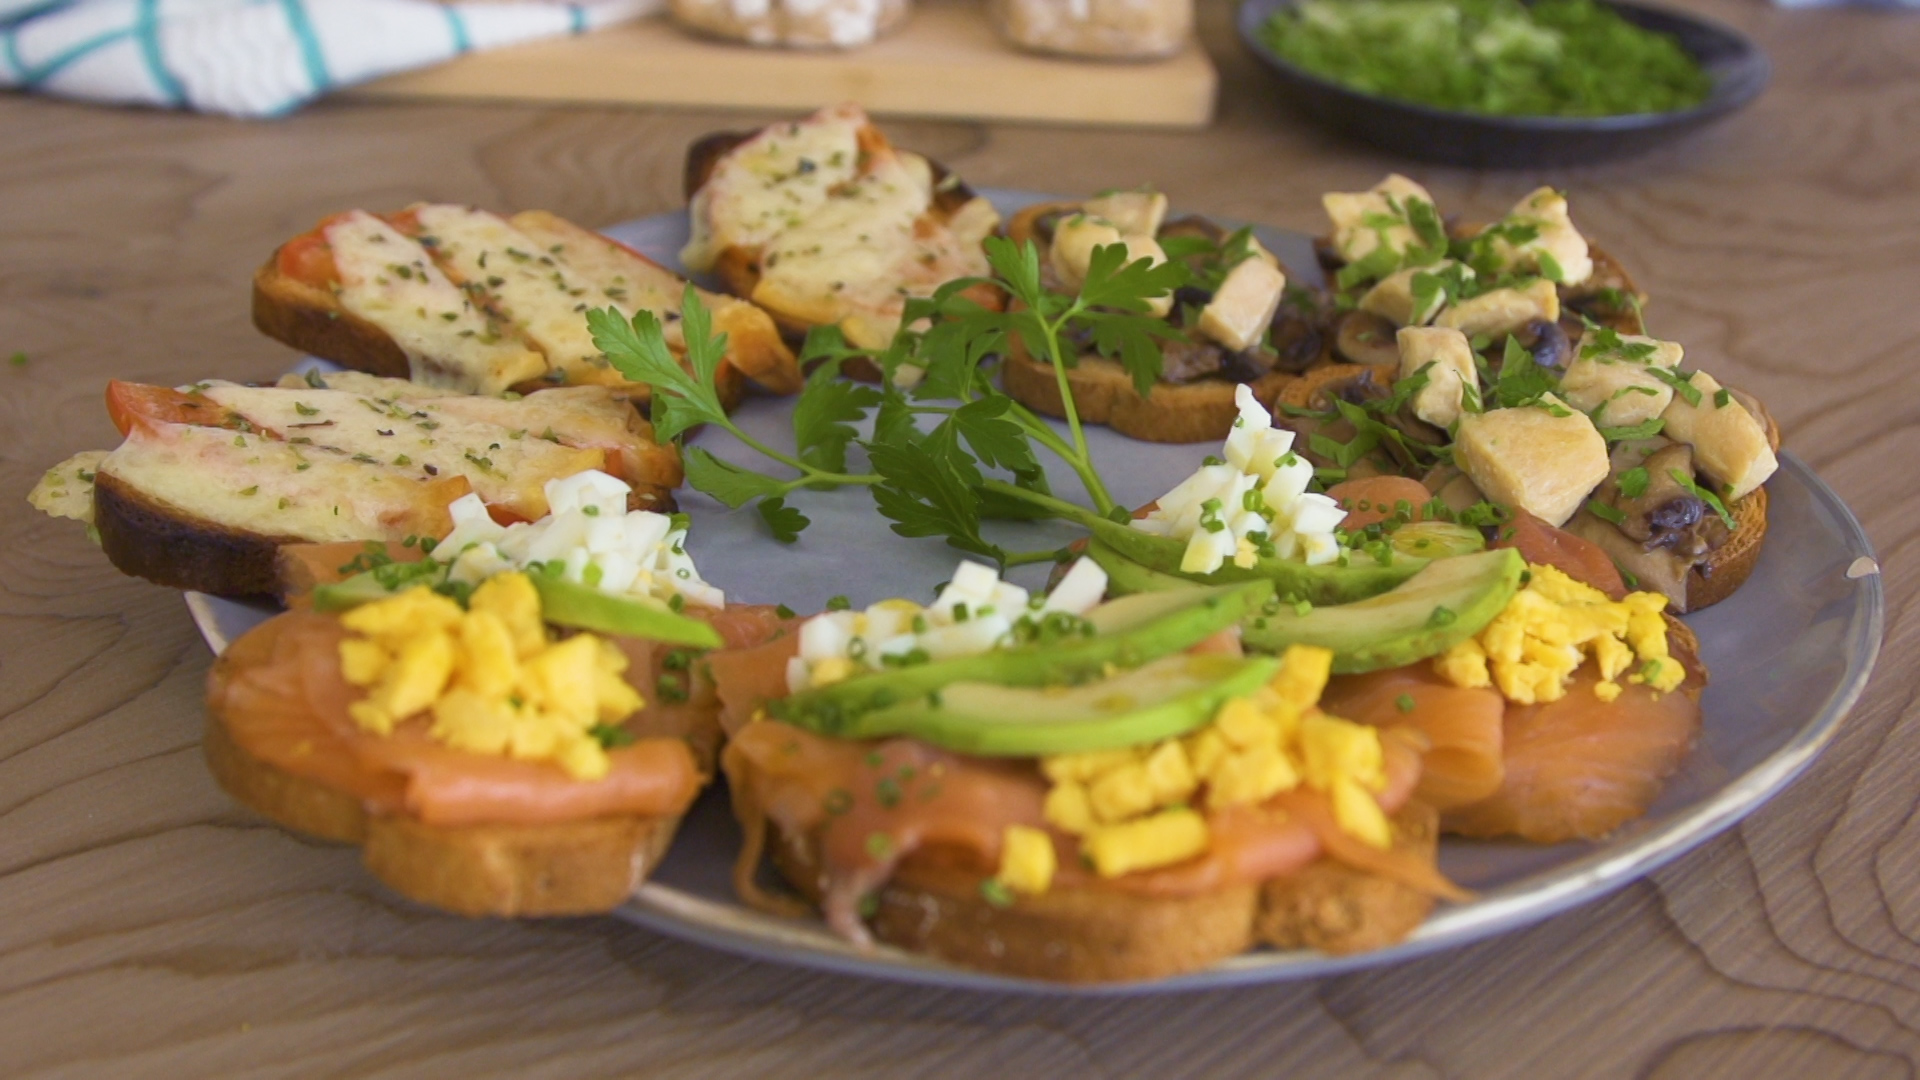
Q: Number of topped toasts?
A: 9